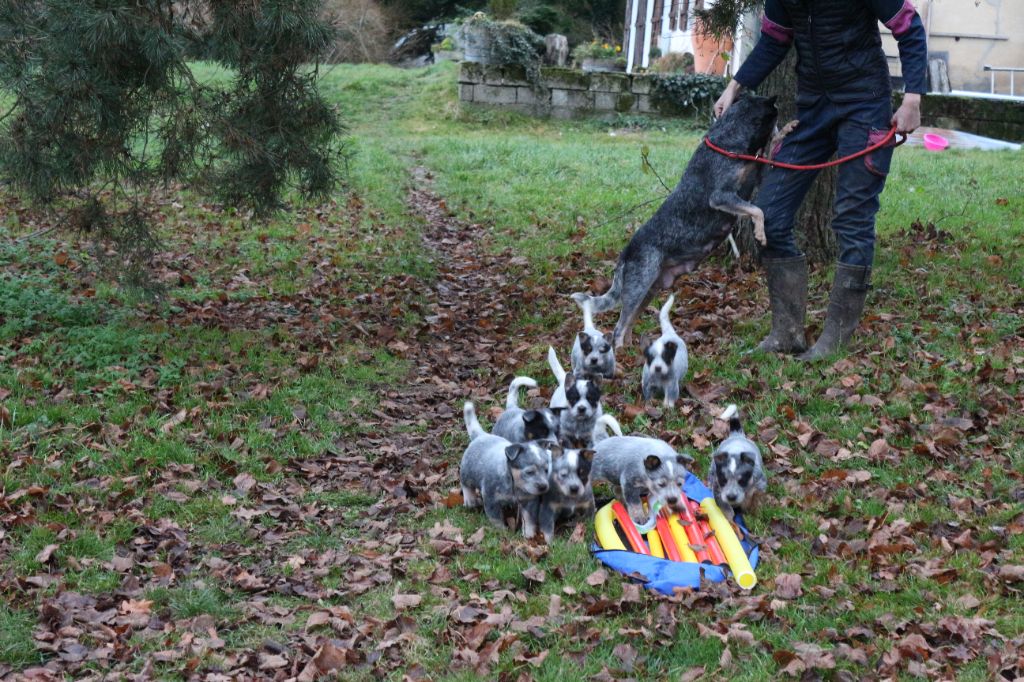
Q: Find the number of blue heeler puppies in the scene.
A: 8